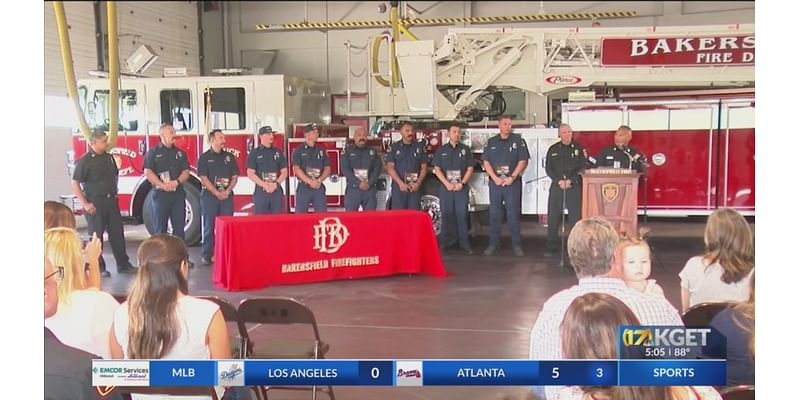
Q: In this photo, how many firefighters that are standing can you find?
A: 11